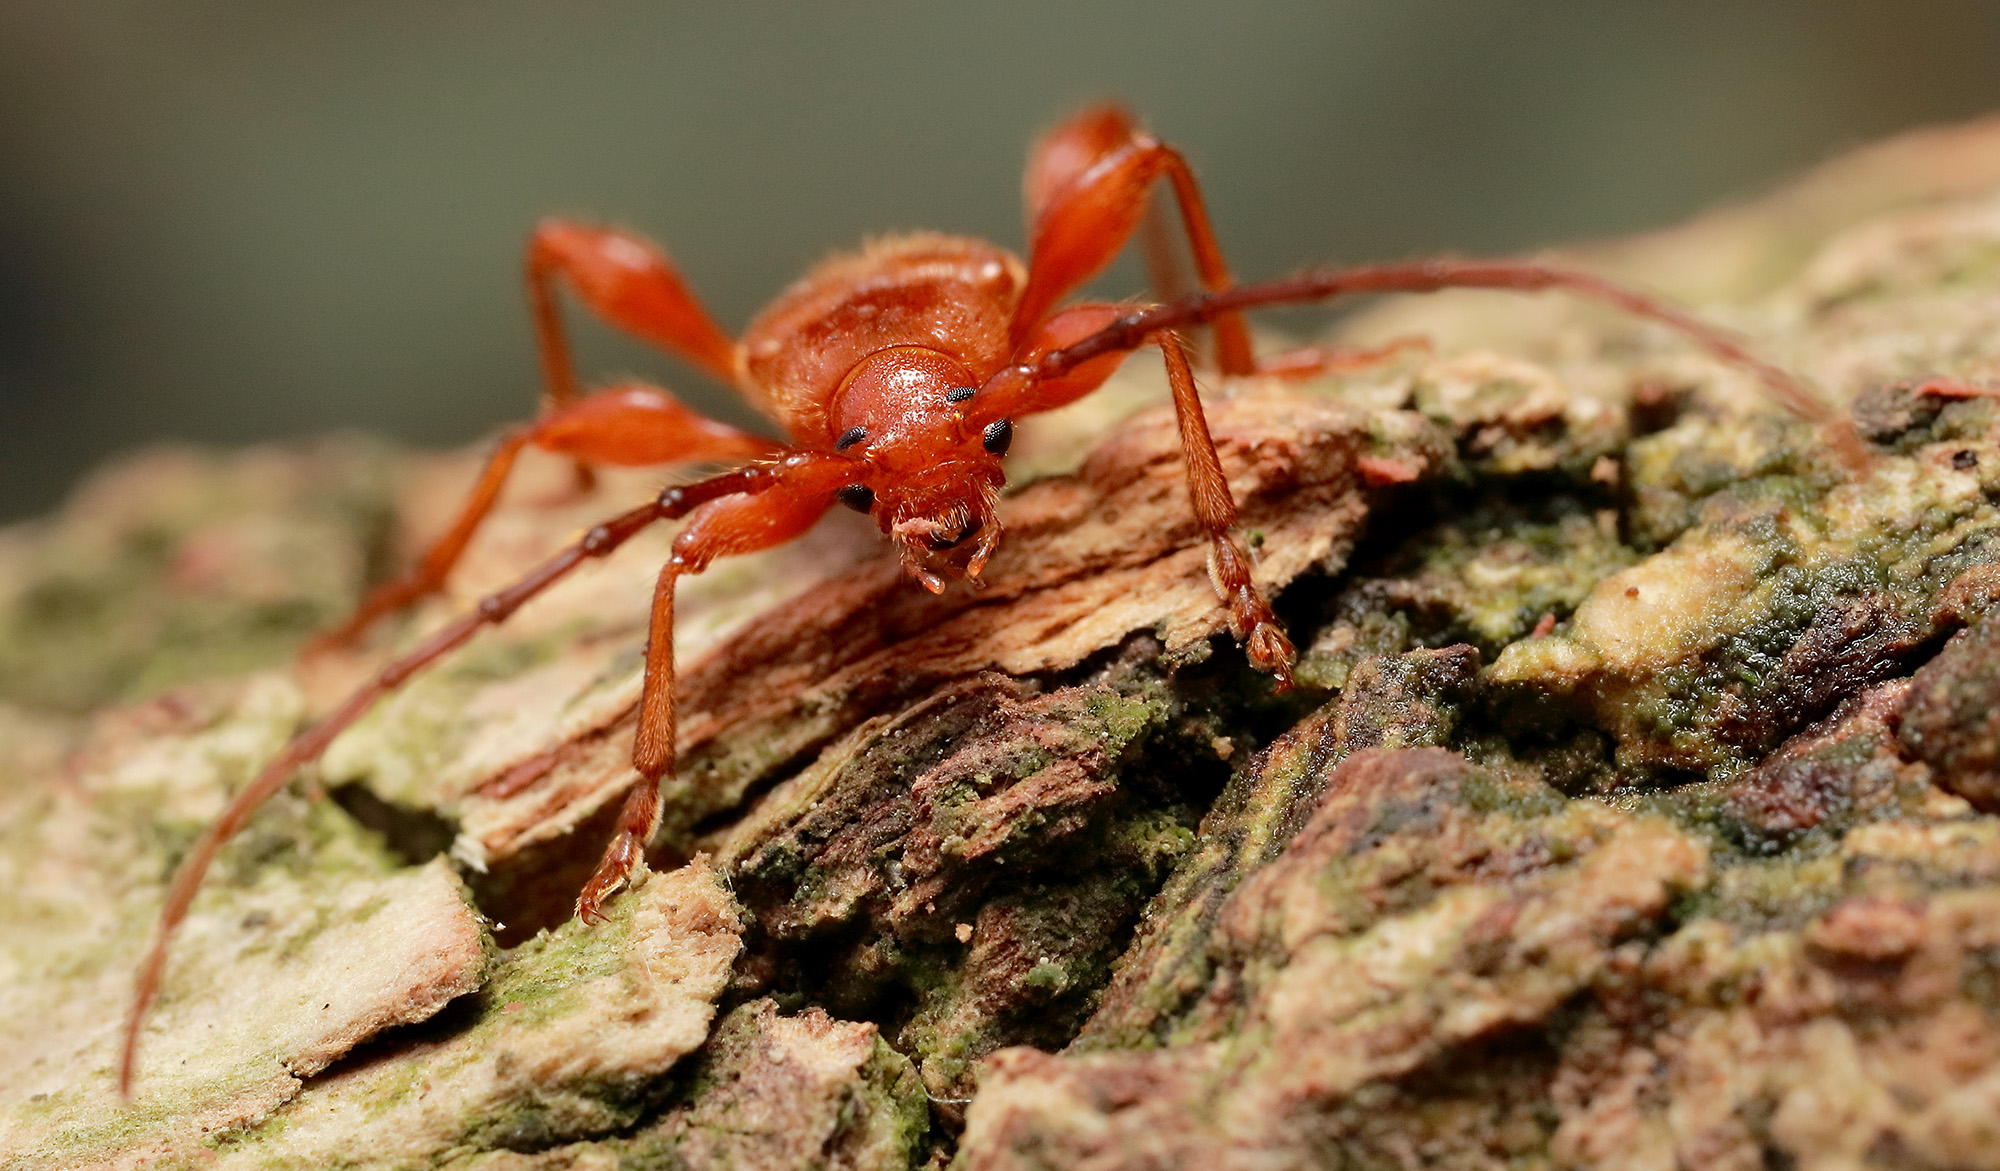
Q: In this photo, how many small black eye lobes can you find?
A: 4